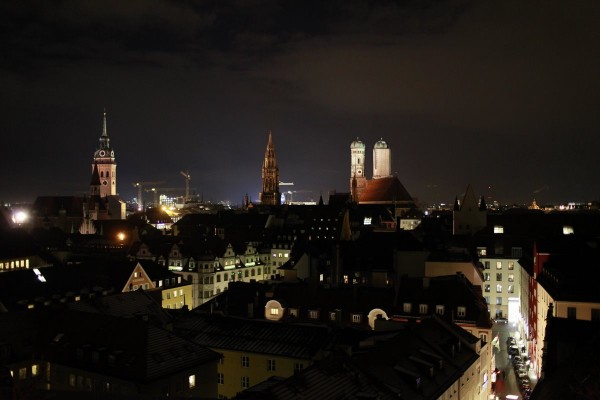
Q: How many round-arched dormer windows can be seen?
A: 2